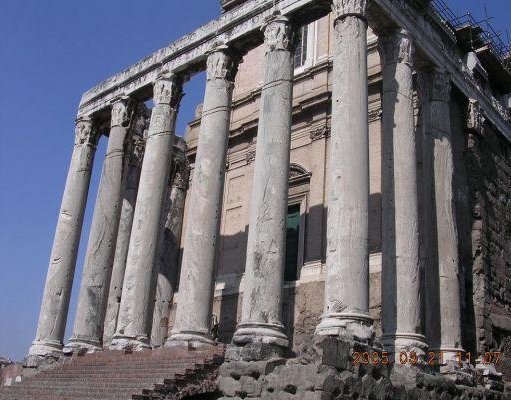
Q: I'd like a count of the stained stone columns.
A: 10